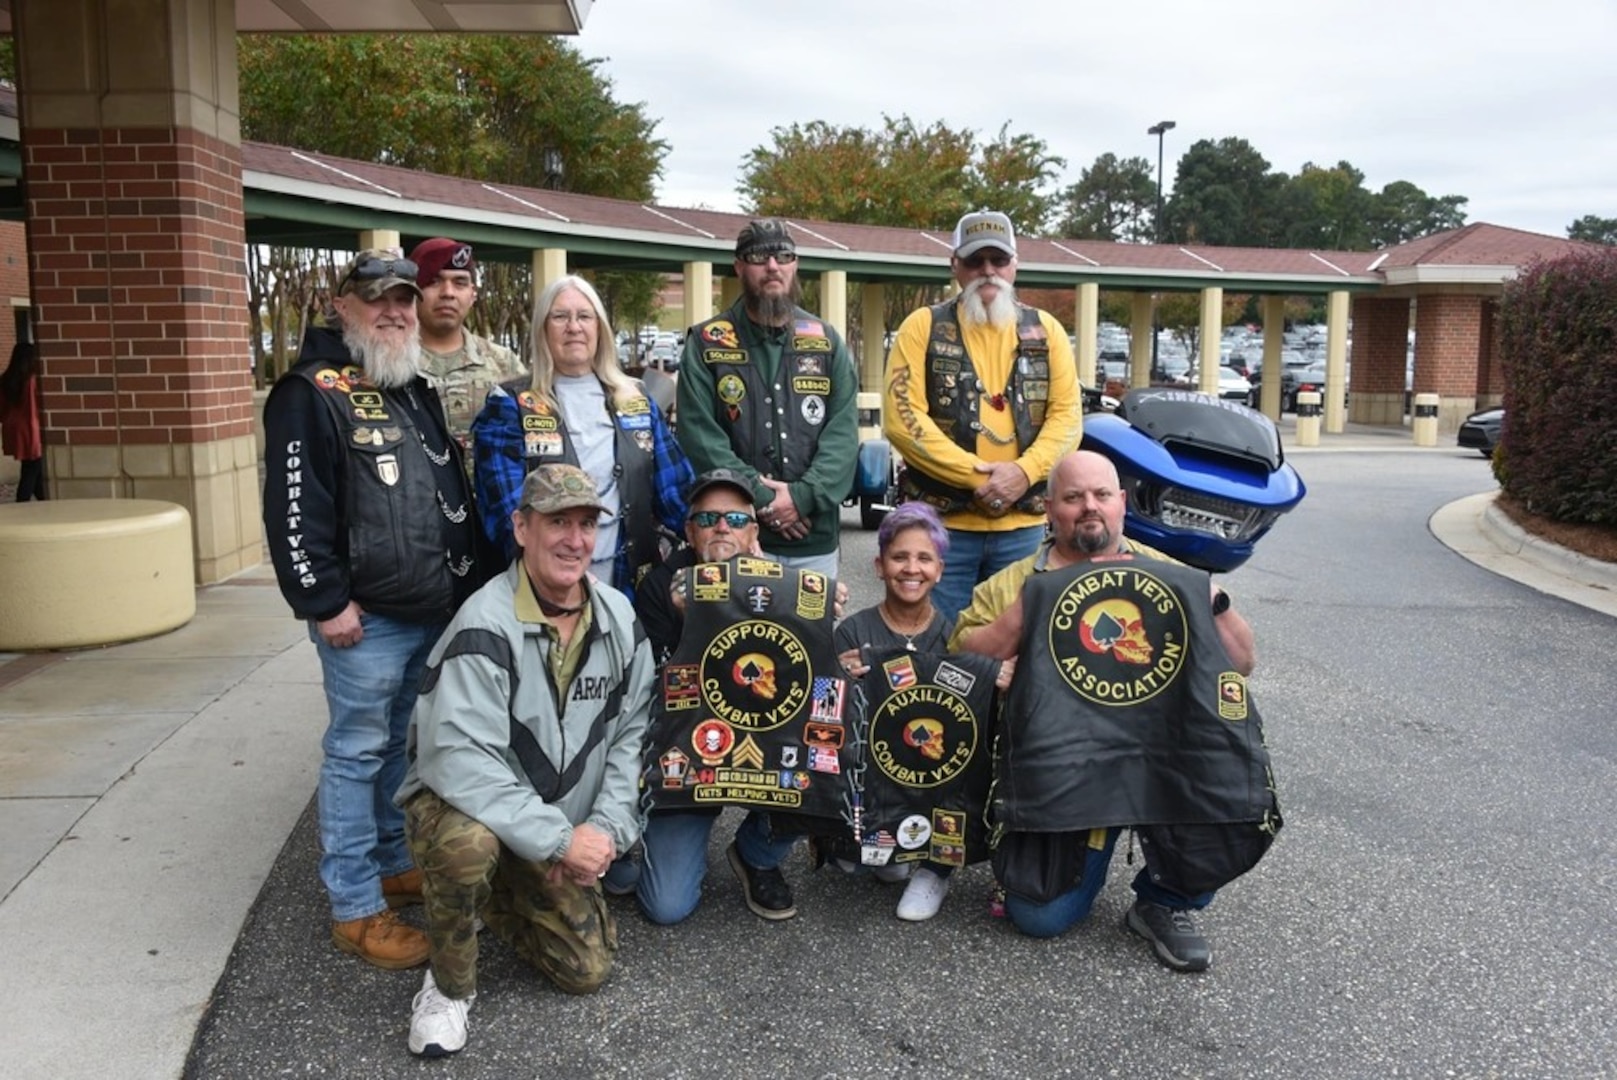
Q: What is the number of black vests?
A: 7